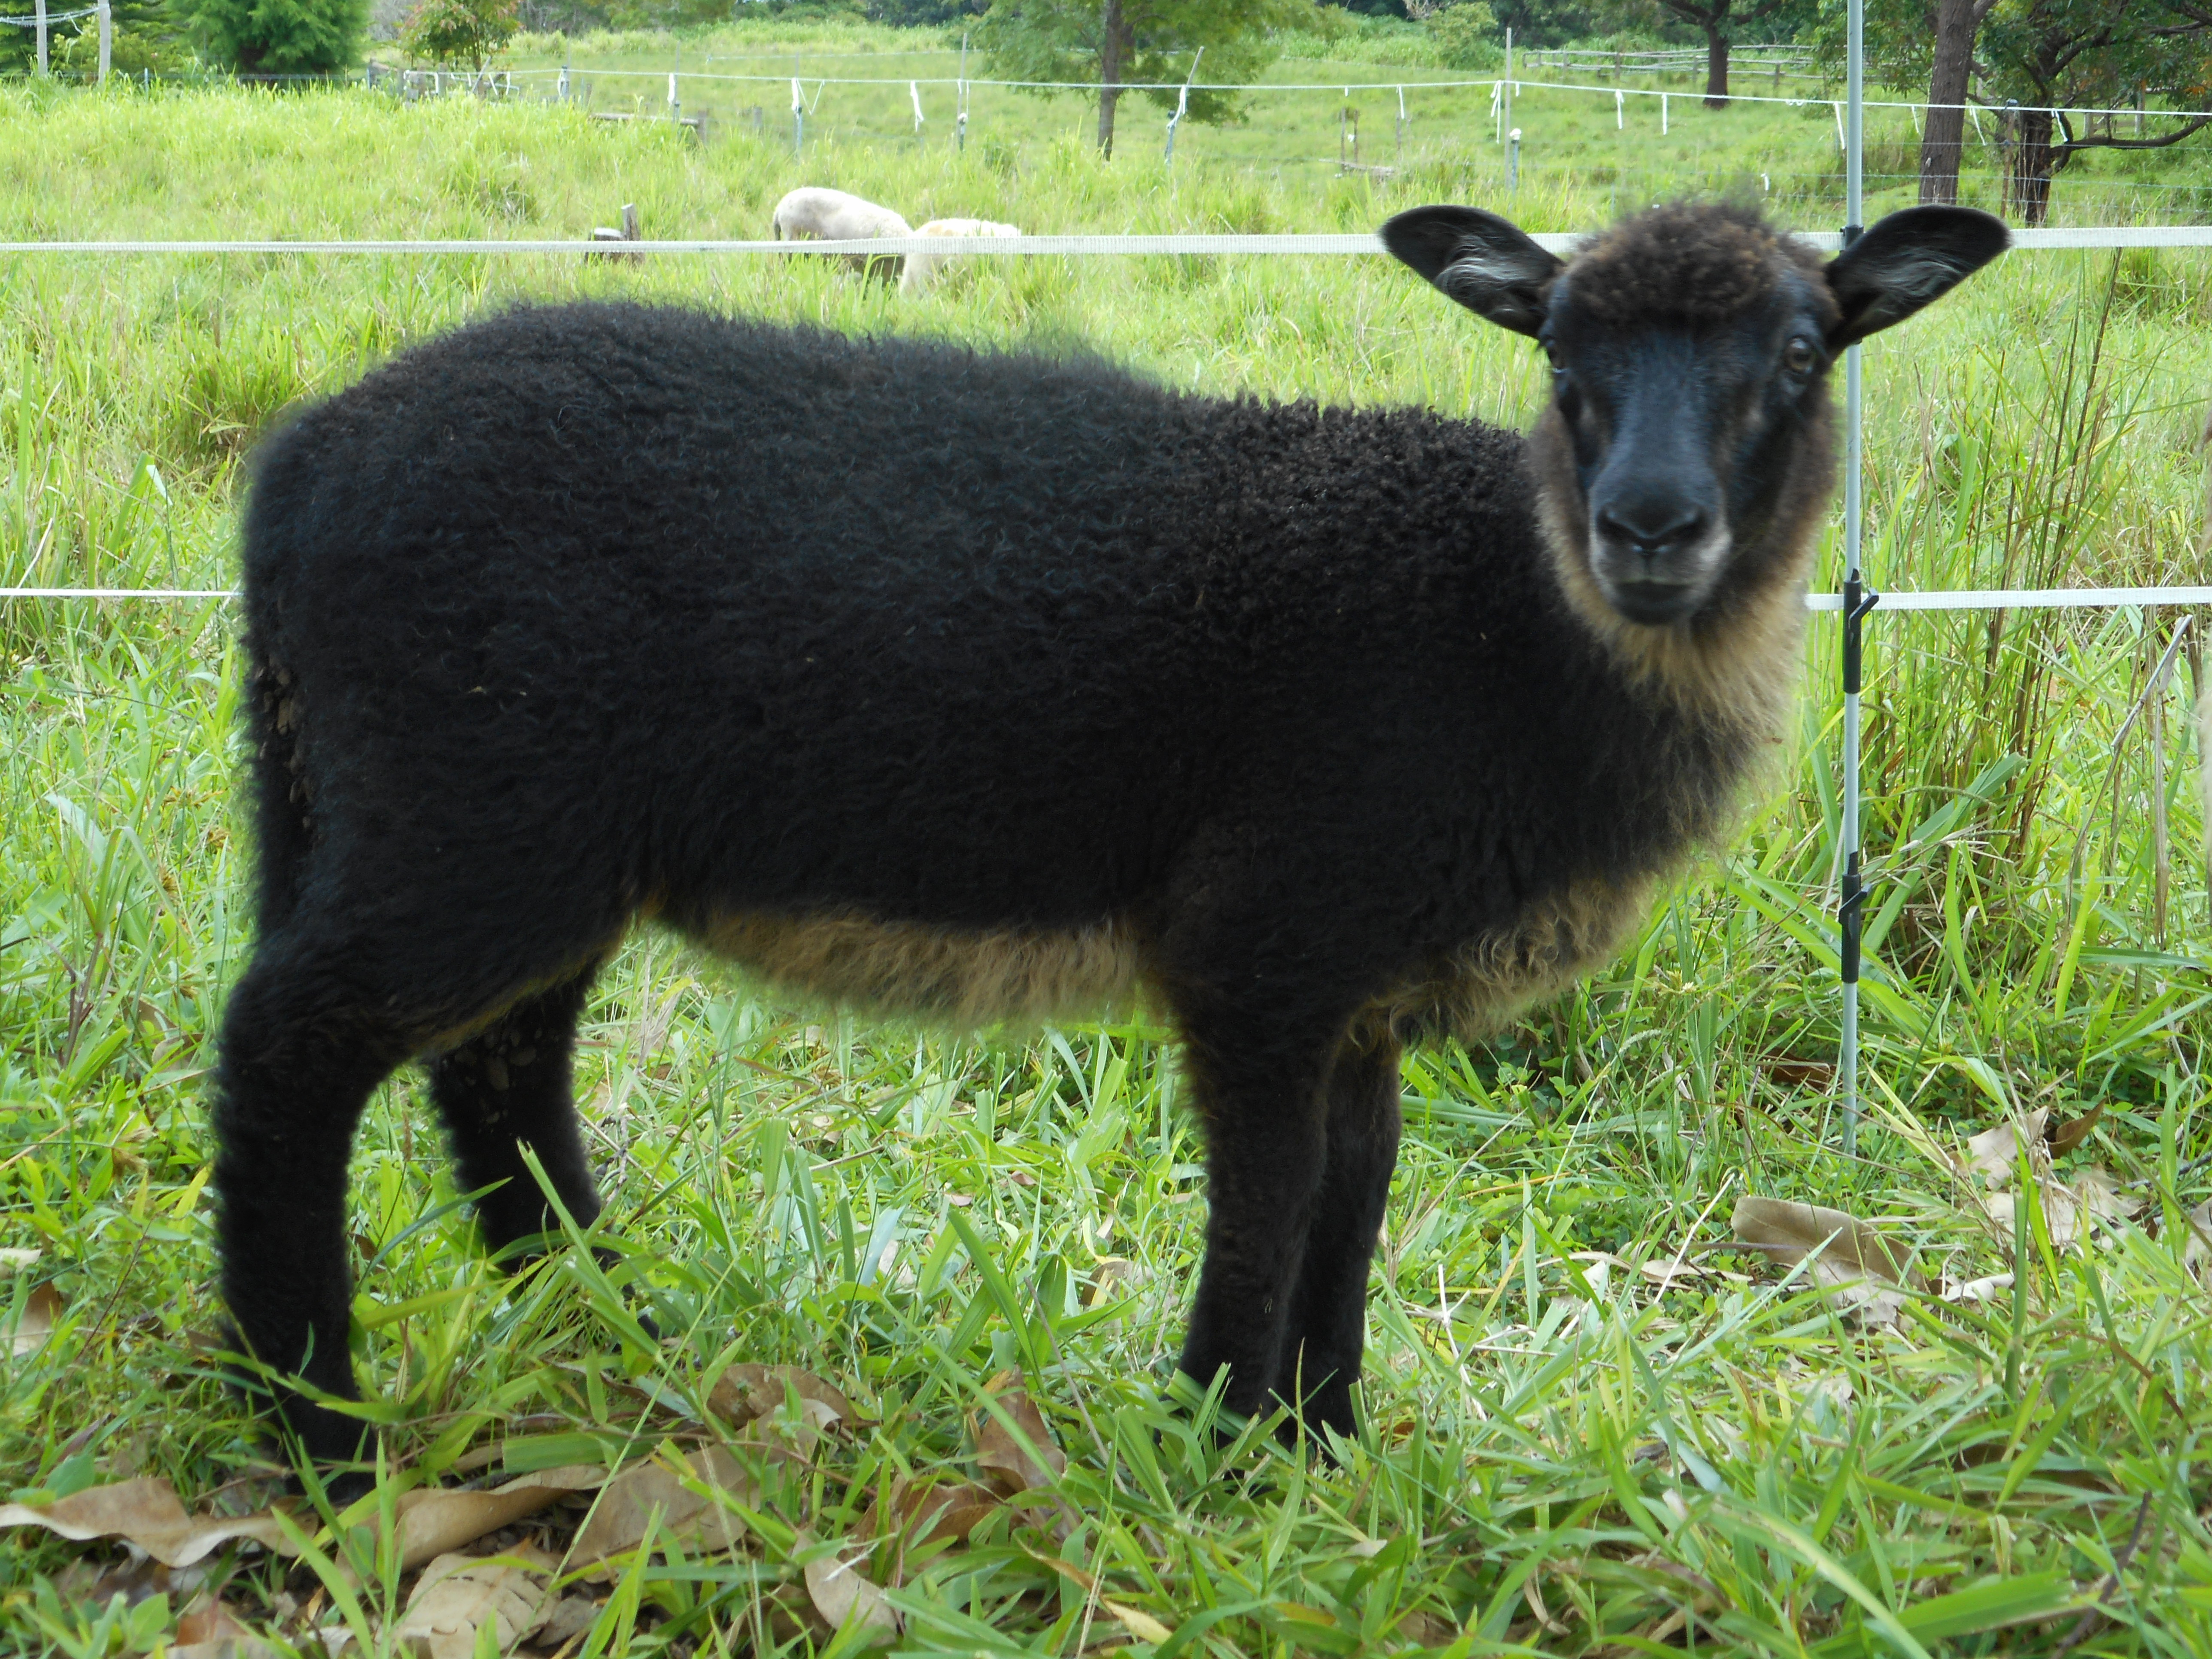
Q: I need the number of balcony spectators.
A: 0